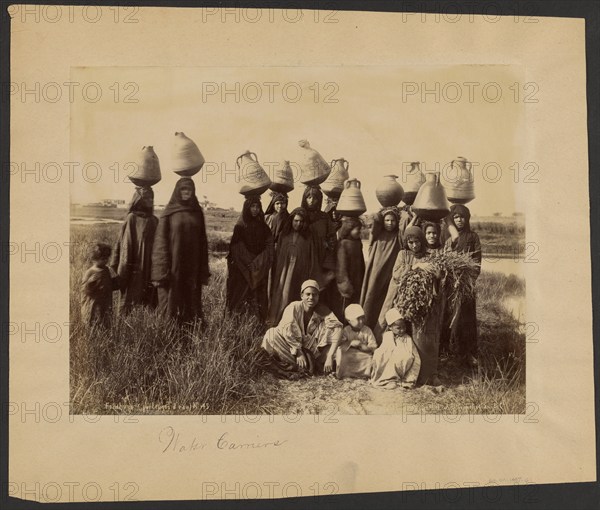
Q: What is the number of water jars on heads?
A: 11